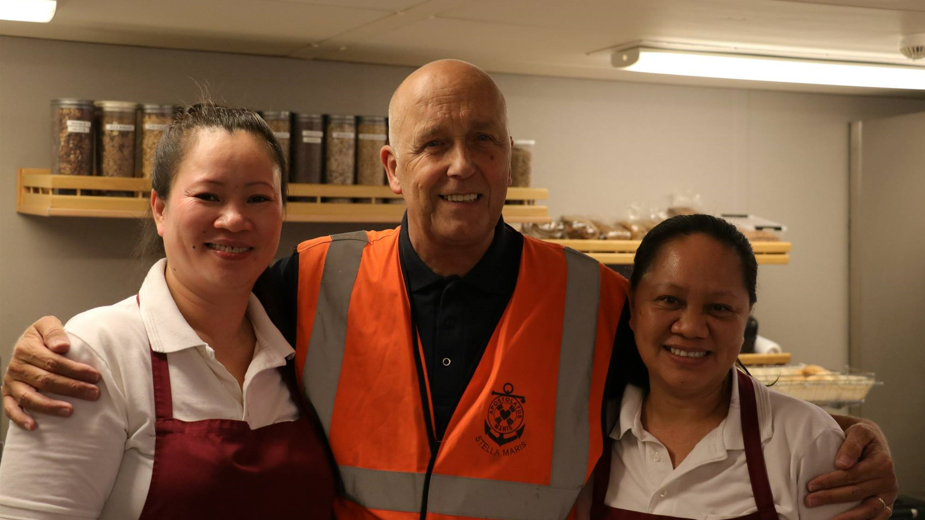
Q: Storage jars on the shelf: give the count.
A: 8